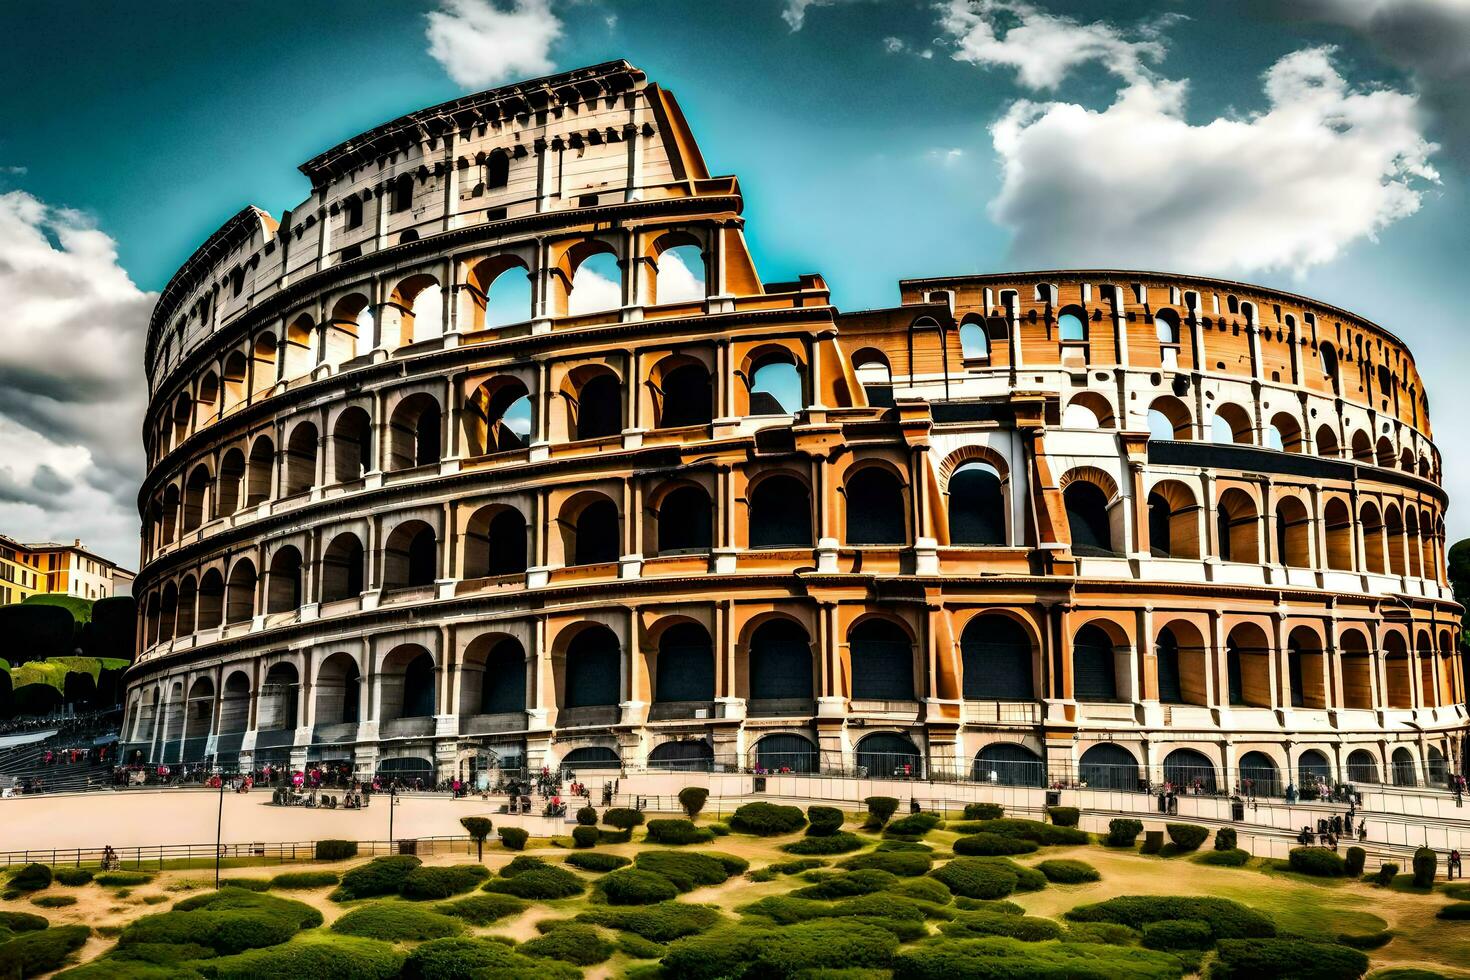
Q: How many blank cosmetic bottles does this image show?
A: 0